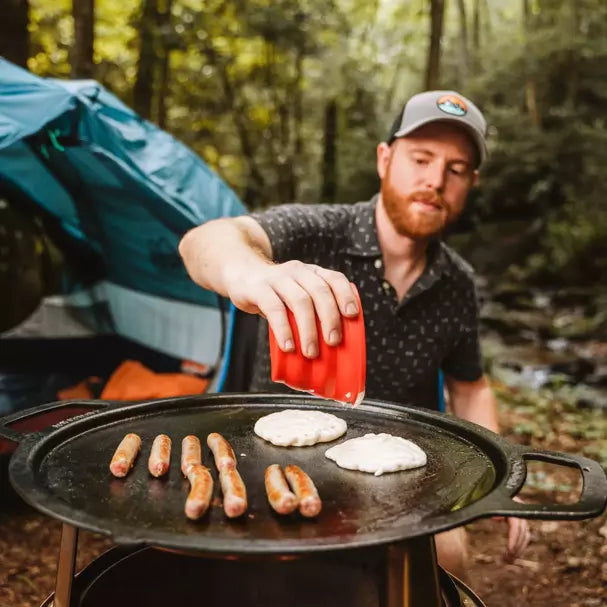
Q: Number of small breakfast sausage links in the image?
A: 8